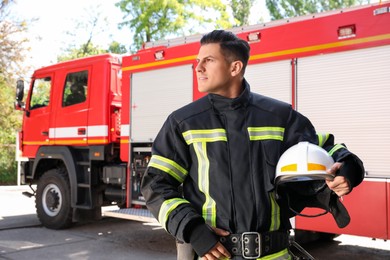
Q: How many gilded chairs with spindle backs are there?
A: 0